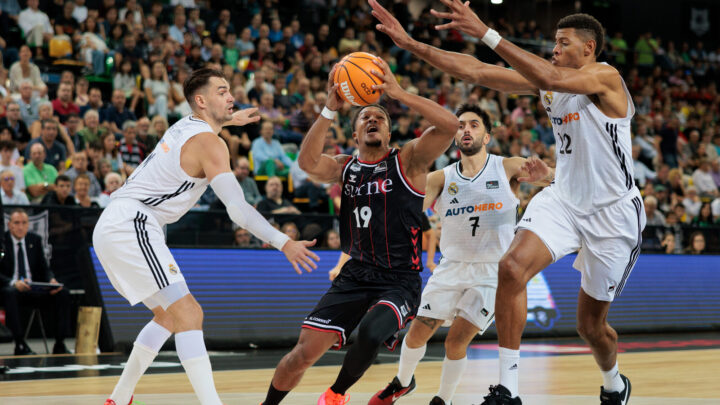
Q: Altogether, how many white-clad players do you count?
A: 3